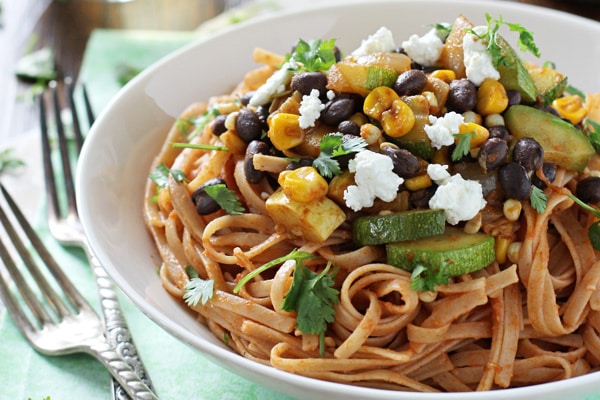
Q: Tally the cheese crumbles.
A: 8